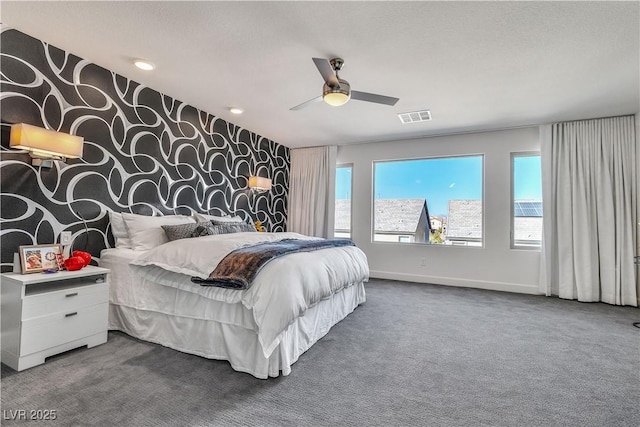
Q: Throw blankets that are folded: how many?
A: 1